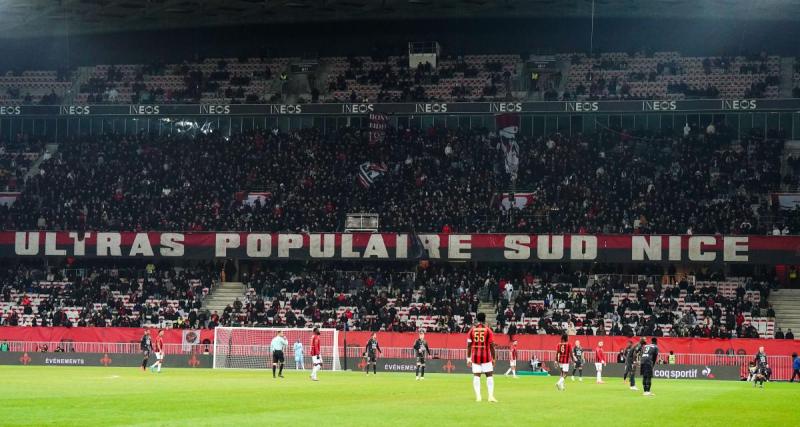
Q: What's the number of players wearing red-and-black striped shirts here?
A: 6